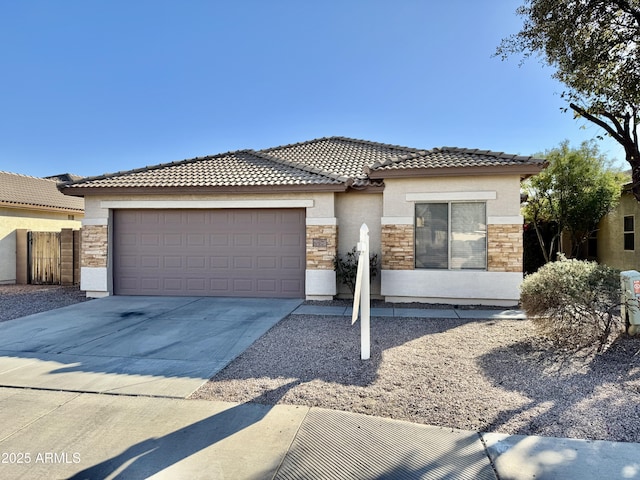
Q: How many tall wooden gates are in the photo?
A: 1